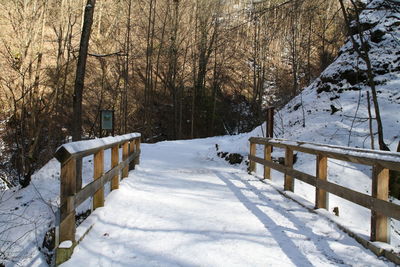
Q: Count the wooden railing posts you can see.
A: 11